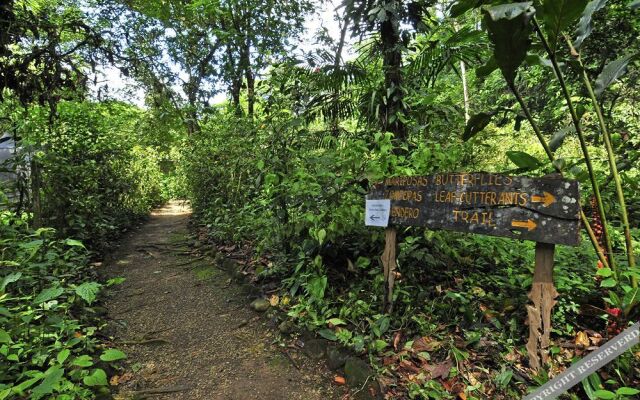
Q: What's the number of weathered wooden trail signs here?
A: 1